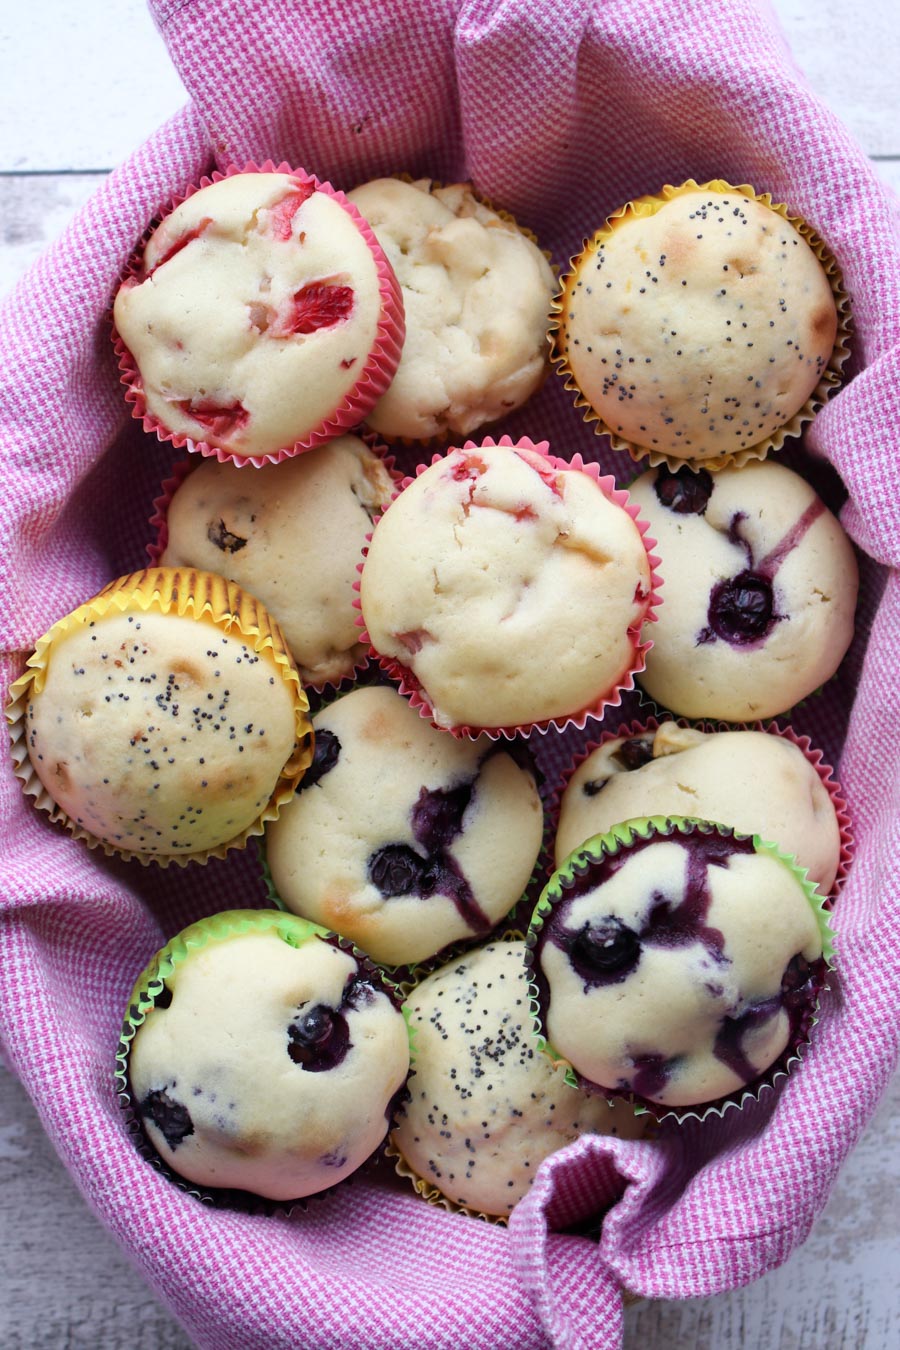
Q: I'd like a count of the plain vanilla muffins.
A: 1